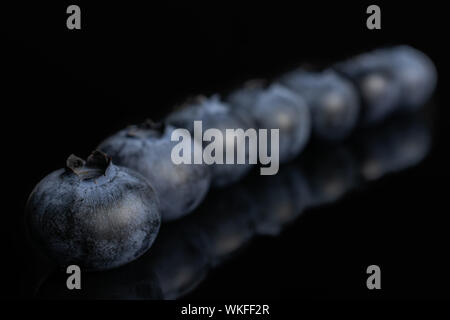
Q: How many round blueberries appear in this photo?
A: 7